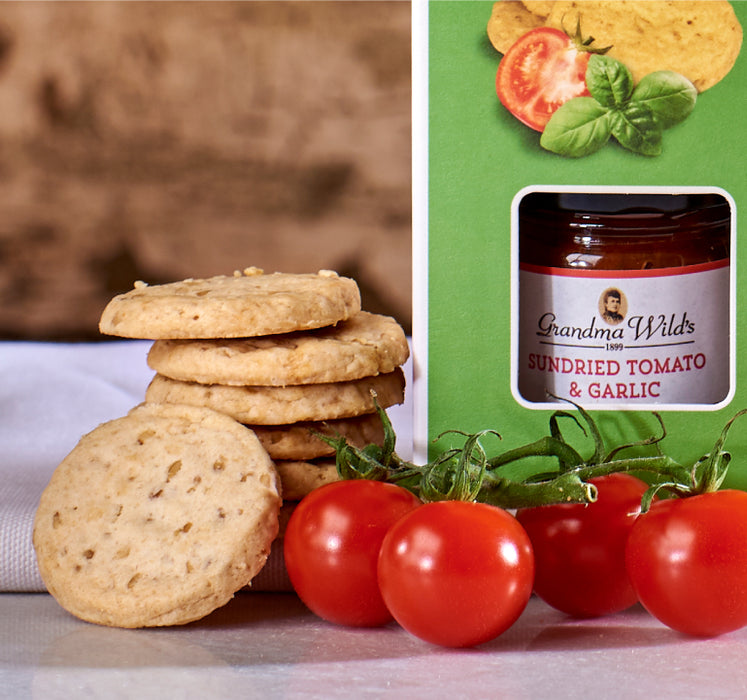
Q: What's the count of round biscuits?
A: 7